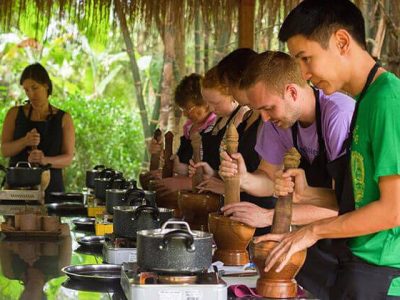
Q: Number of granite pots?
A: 6